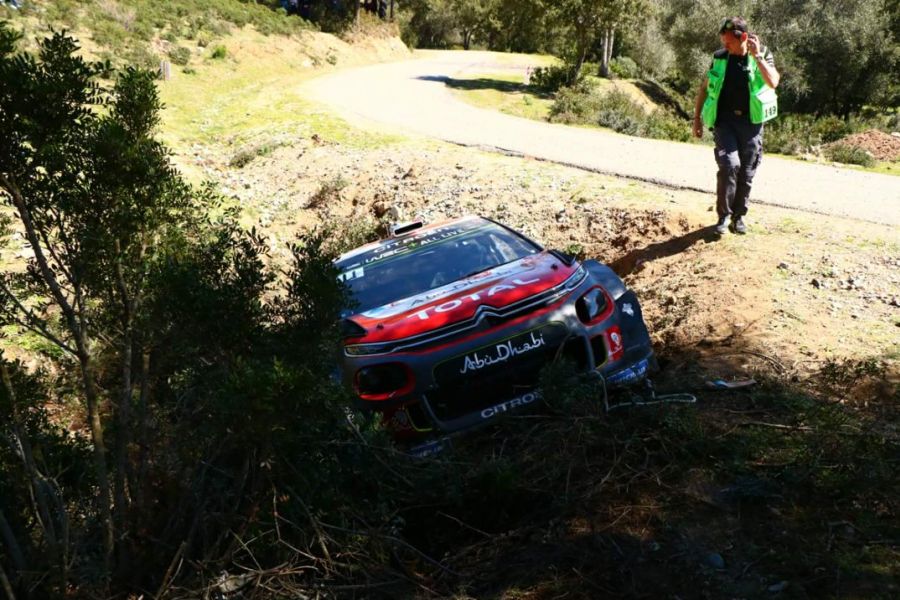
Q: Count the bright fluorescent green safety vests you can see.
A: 1